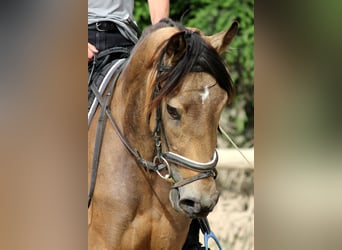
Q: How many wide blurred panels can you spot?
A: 2